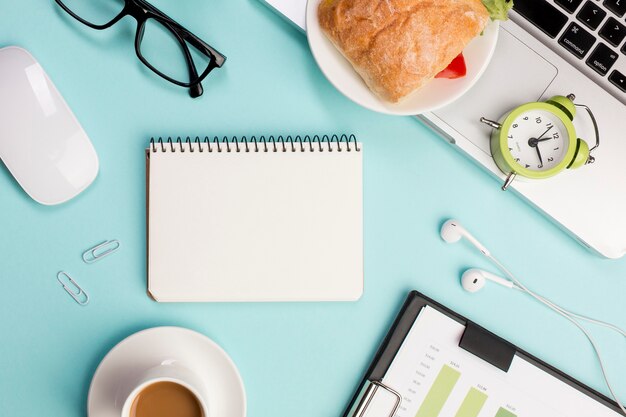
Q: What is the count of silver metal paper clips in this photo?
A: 2